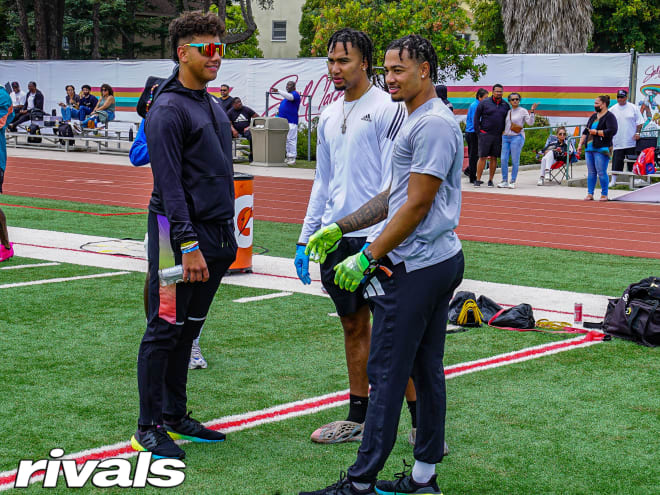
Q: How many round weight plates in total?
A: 0